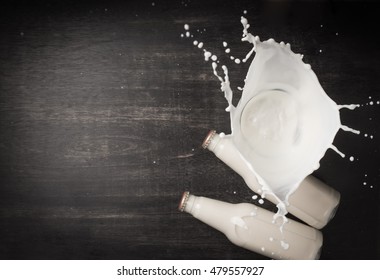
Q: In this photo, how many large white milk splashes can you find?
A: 1